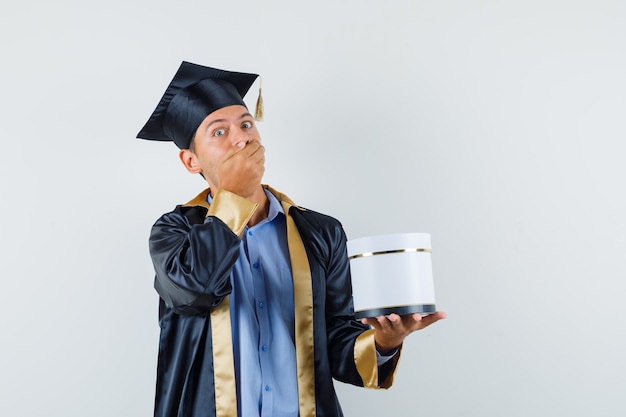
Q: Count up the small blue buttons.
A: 5